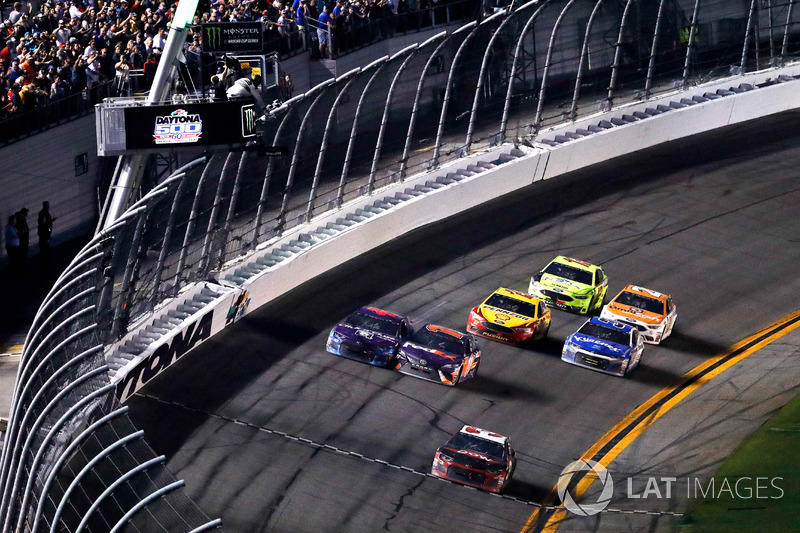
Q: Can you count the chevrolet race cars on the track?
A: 3